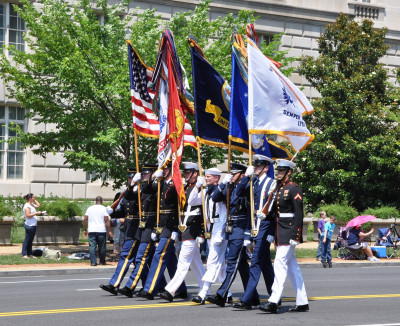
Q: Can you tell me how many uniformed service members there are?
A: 8